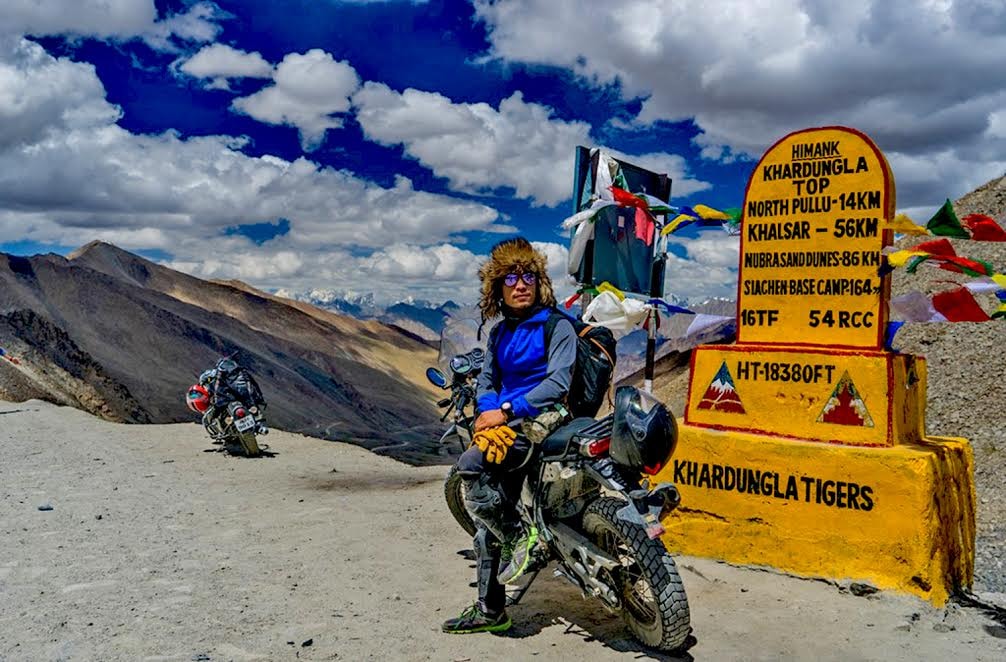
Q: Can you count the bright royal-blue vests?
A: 1